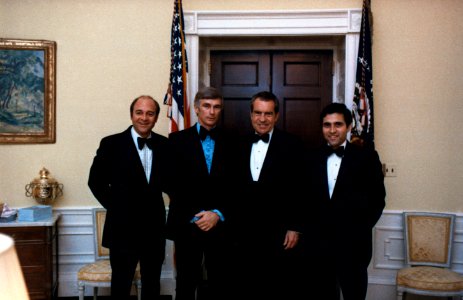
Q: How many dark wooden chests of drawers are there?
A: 1